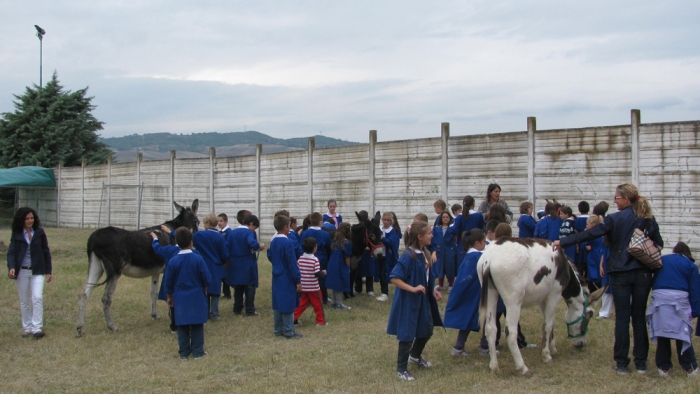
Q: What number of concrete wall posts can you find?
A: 12